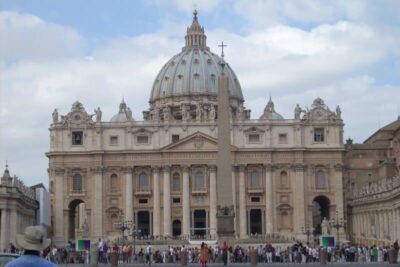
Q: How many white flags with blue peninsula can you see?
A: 0